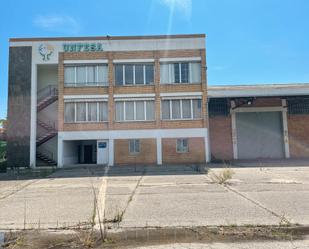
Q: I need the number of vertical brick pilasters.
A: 4